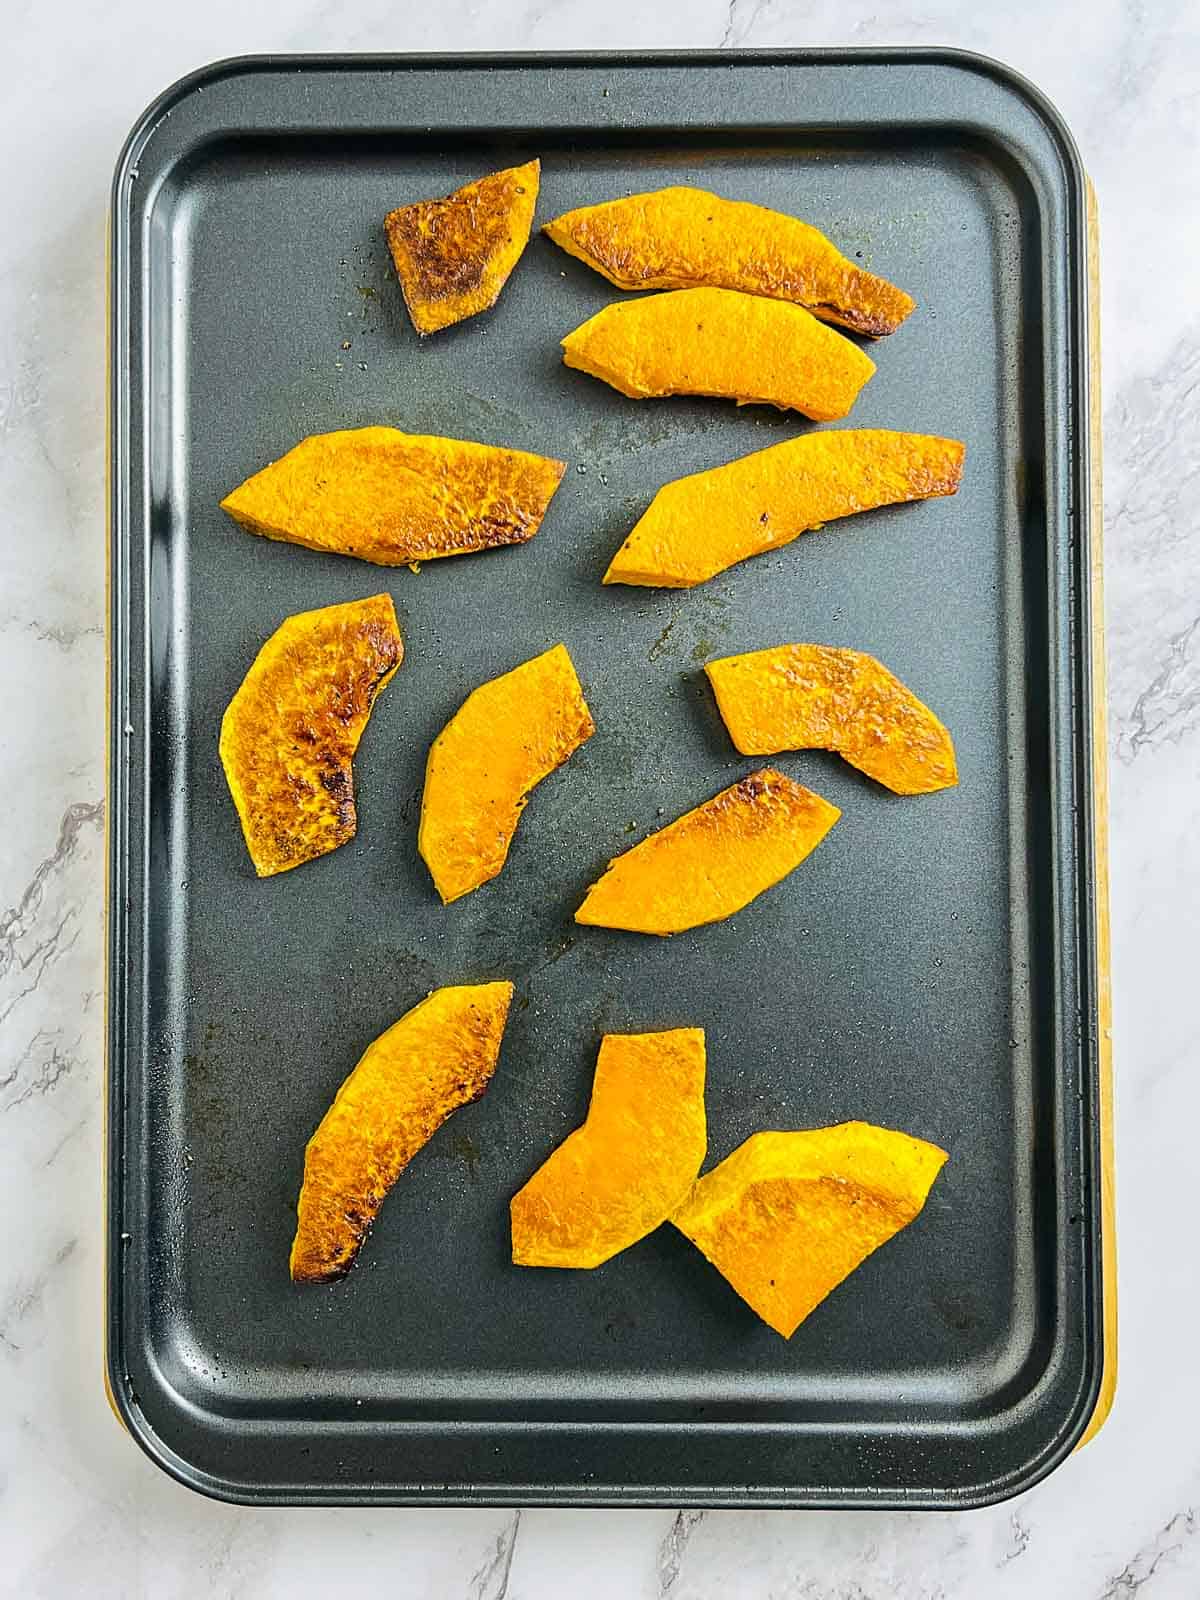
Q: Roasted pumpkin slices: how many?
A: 12